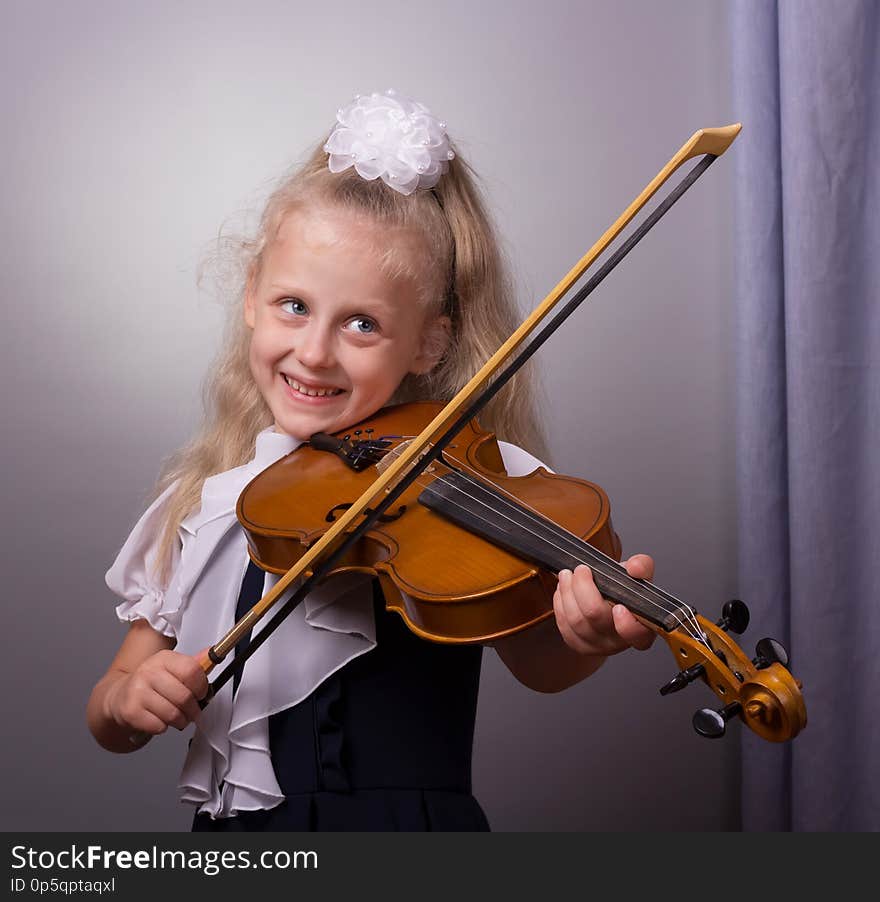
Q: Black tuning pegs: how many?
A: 4